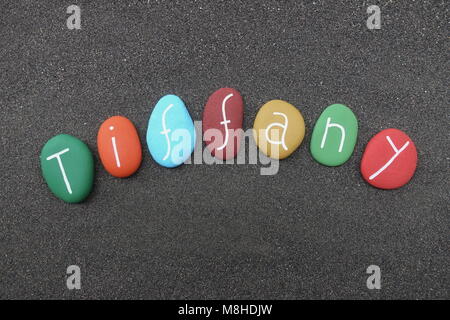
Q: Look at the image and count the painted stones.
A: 7